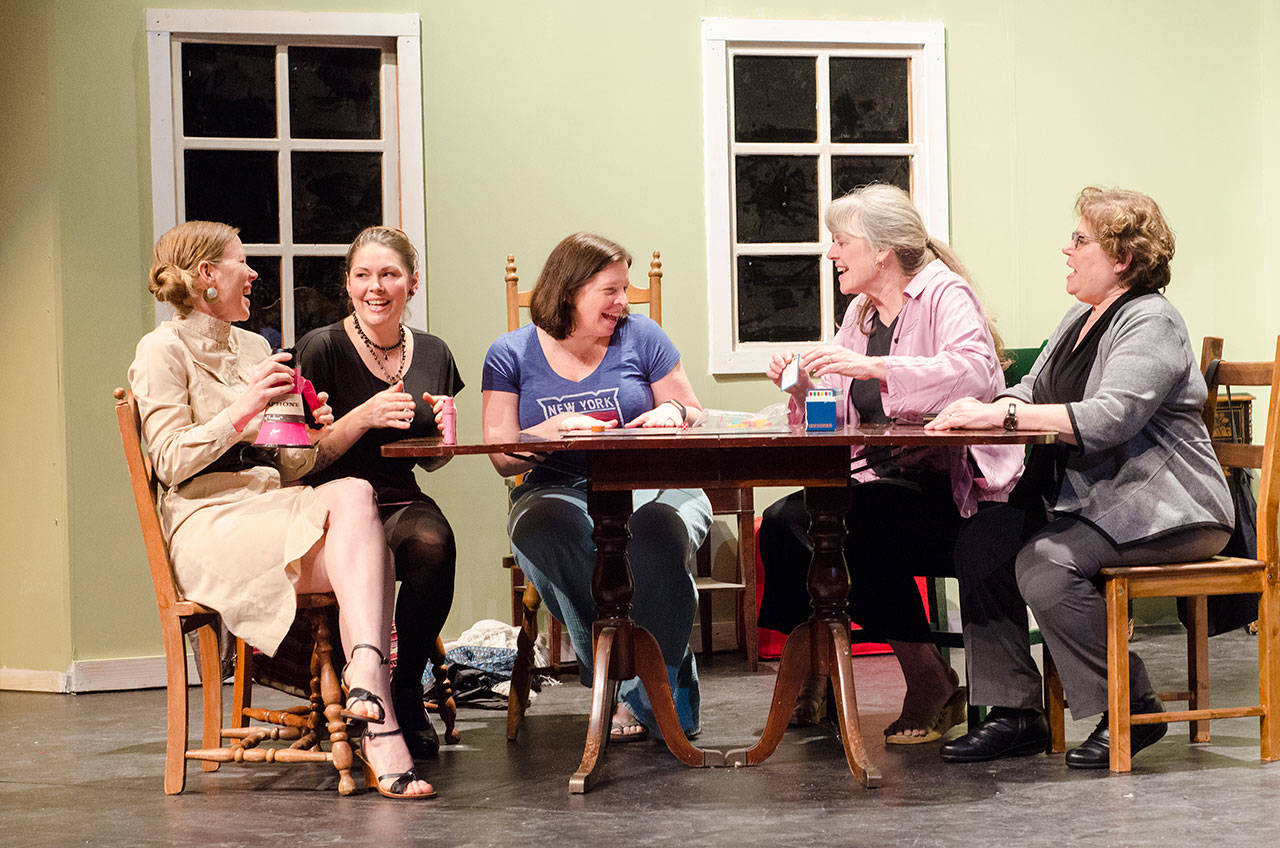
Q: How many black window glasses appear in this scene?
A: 12